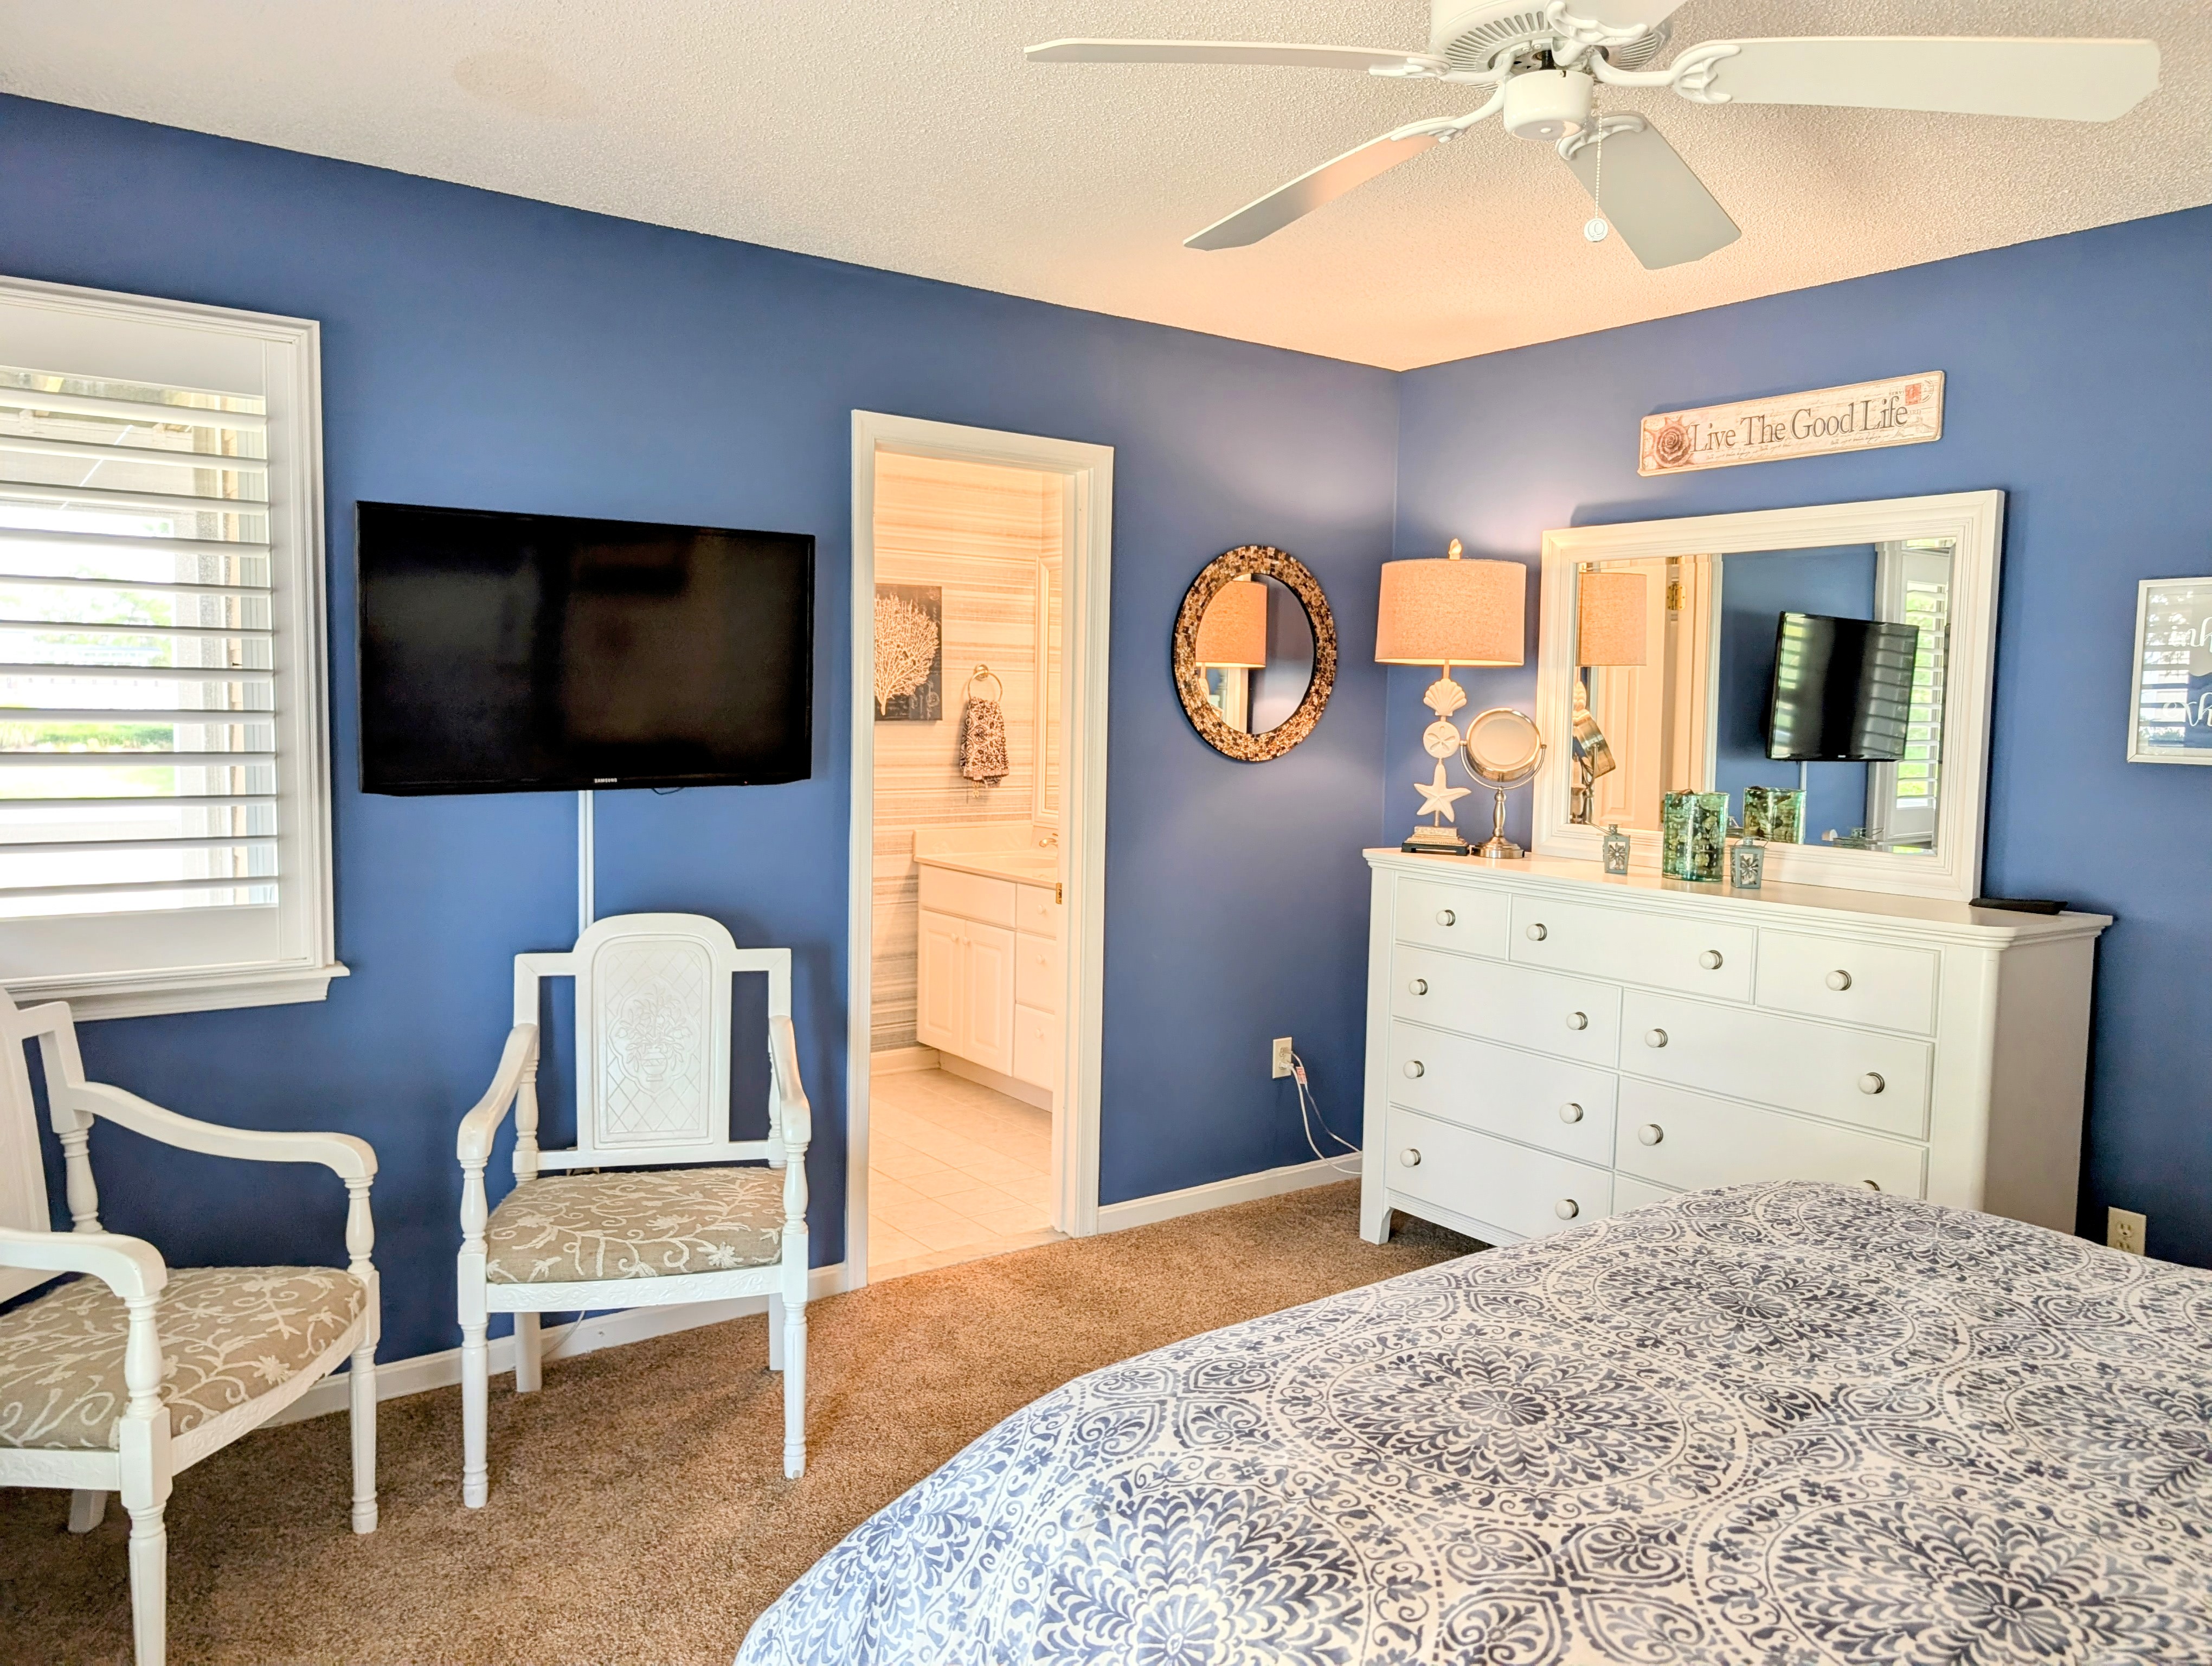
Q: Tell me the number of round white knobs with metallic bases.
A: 14